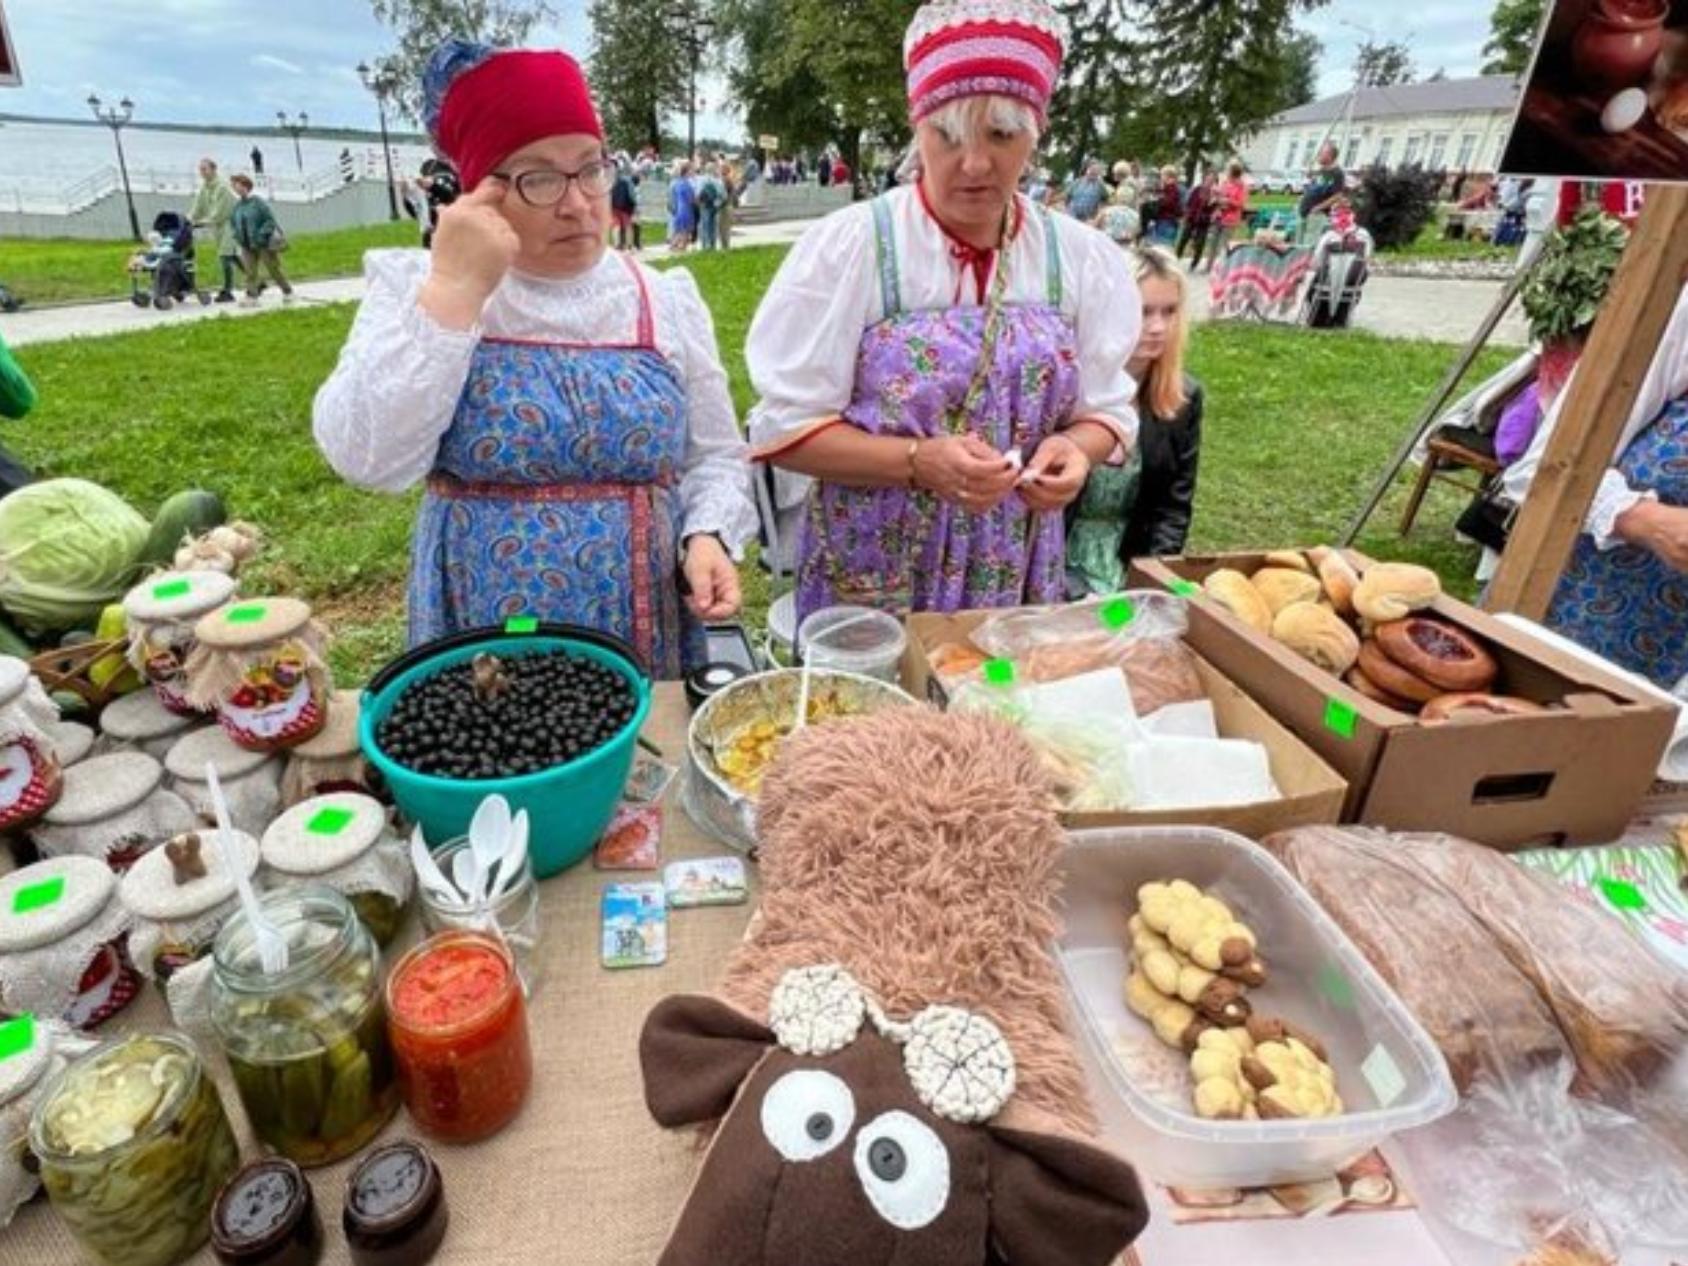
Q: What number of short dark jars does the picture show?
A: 2